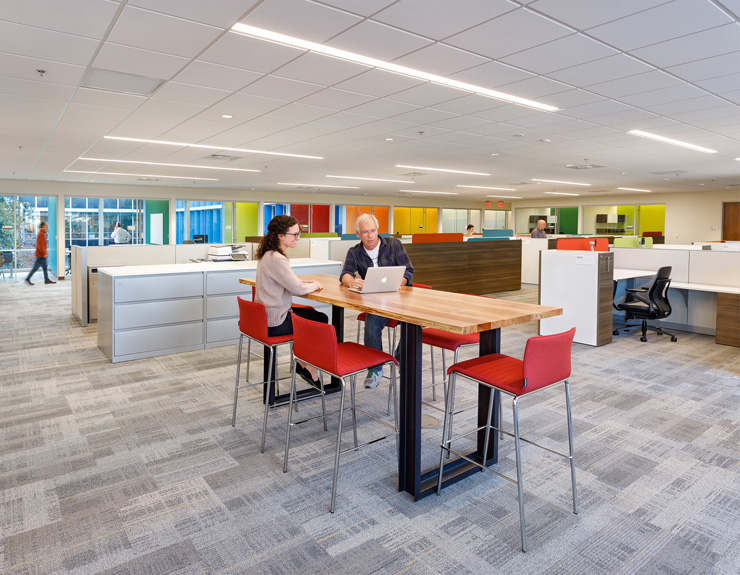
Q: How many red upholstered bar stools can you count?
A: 6